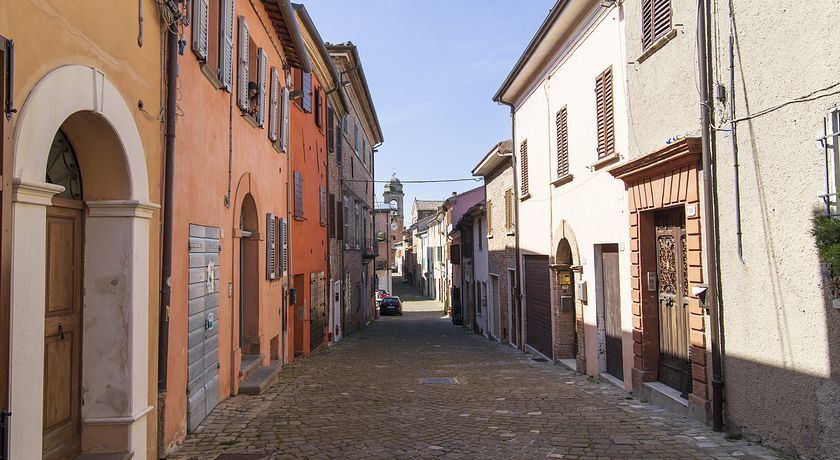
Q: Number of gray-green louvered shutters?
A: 8